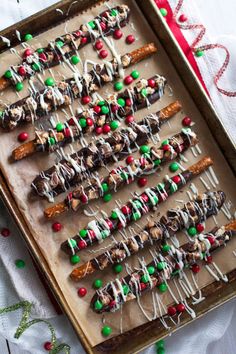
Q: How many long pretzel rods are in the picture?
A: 8